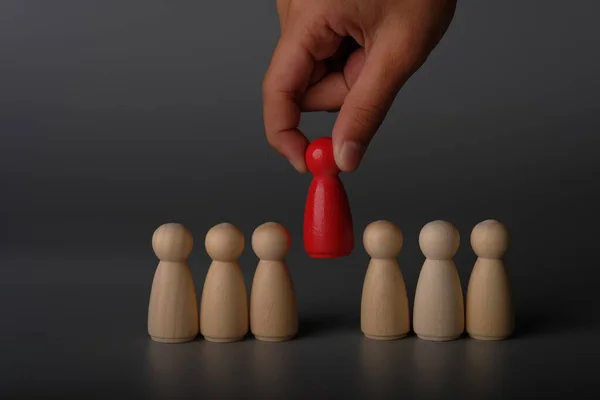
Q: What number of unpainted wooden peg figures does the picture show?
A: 6